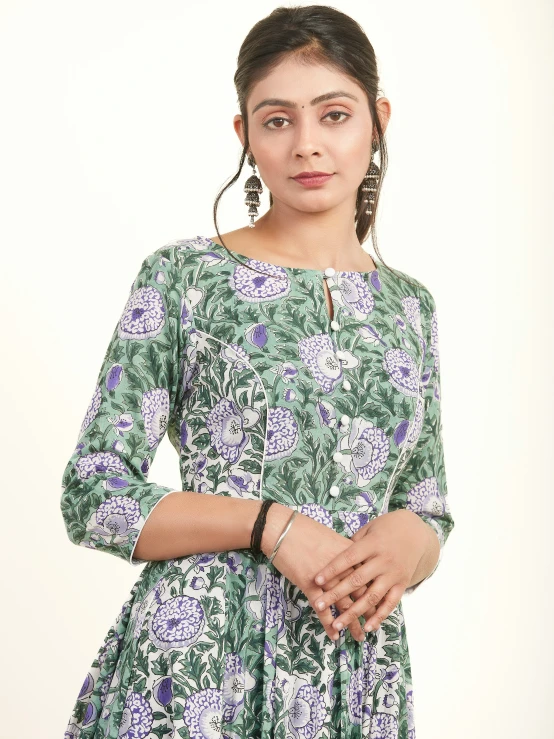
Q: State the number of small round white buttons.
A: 7